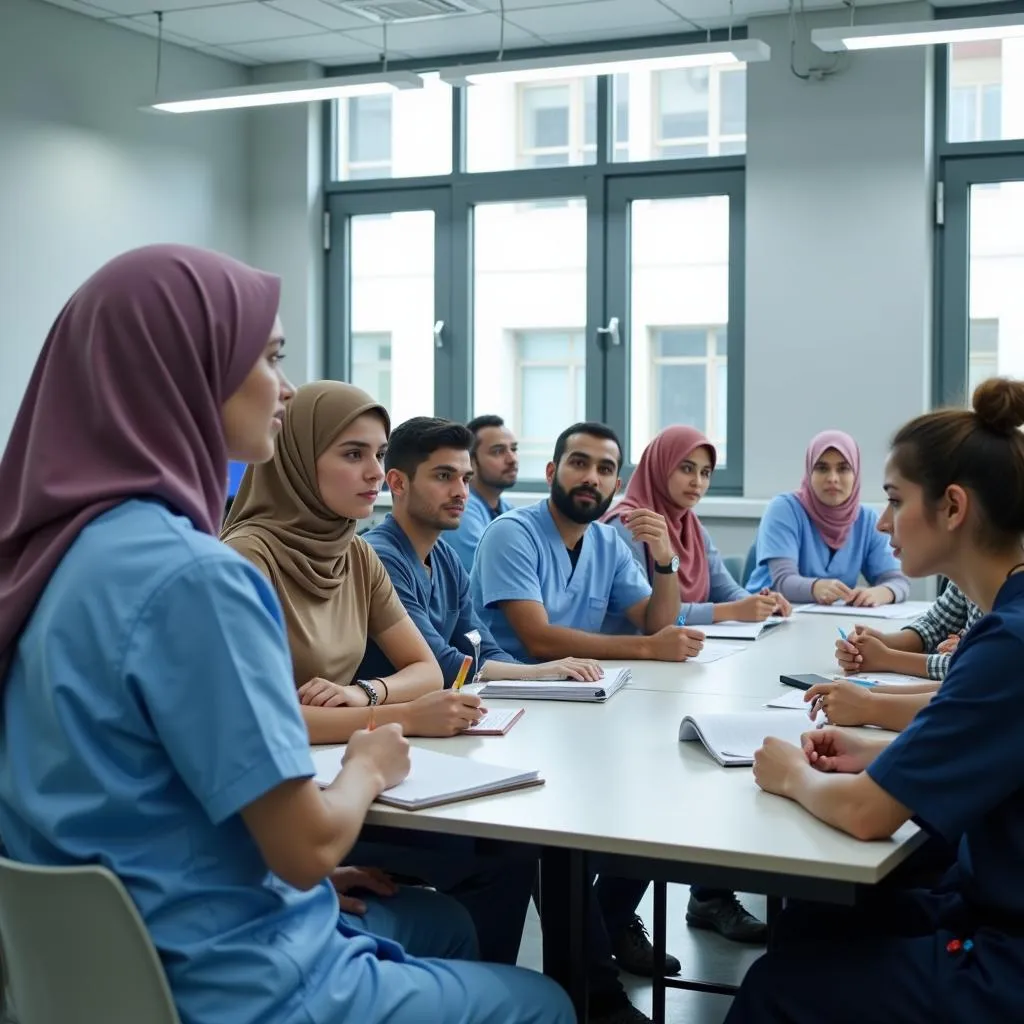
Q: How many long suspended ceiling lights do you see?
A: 3